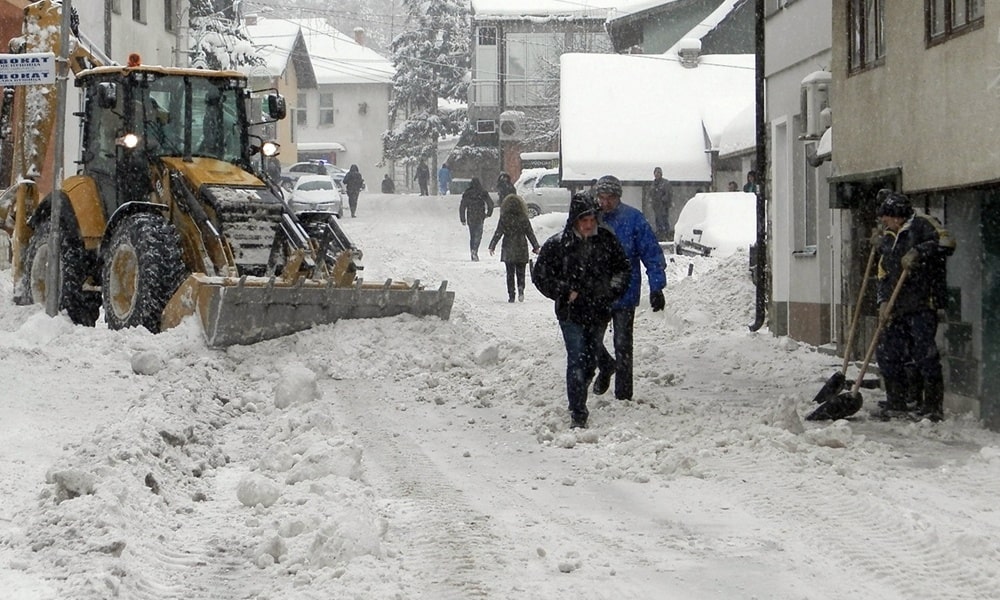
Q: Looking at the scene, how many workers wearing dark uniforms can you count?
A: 2